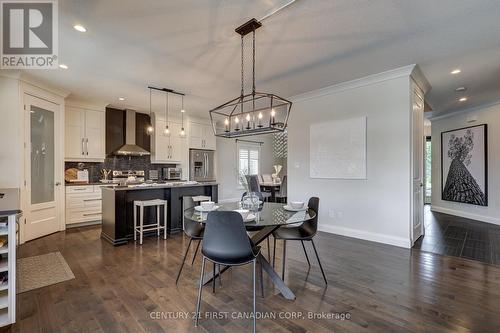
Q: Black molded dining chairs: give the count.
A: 4